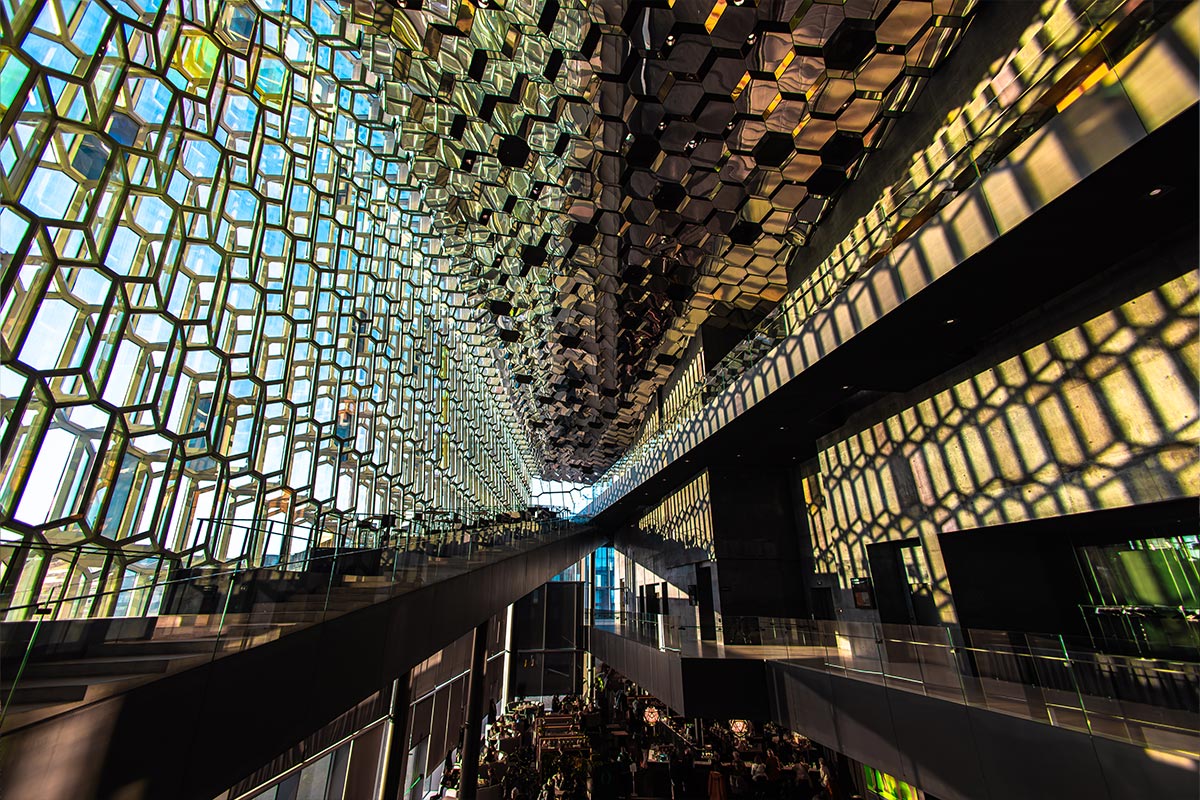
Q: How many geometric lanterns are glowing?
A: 2